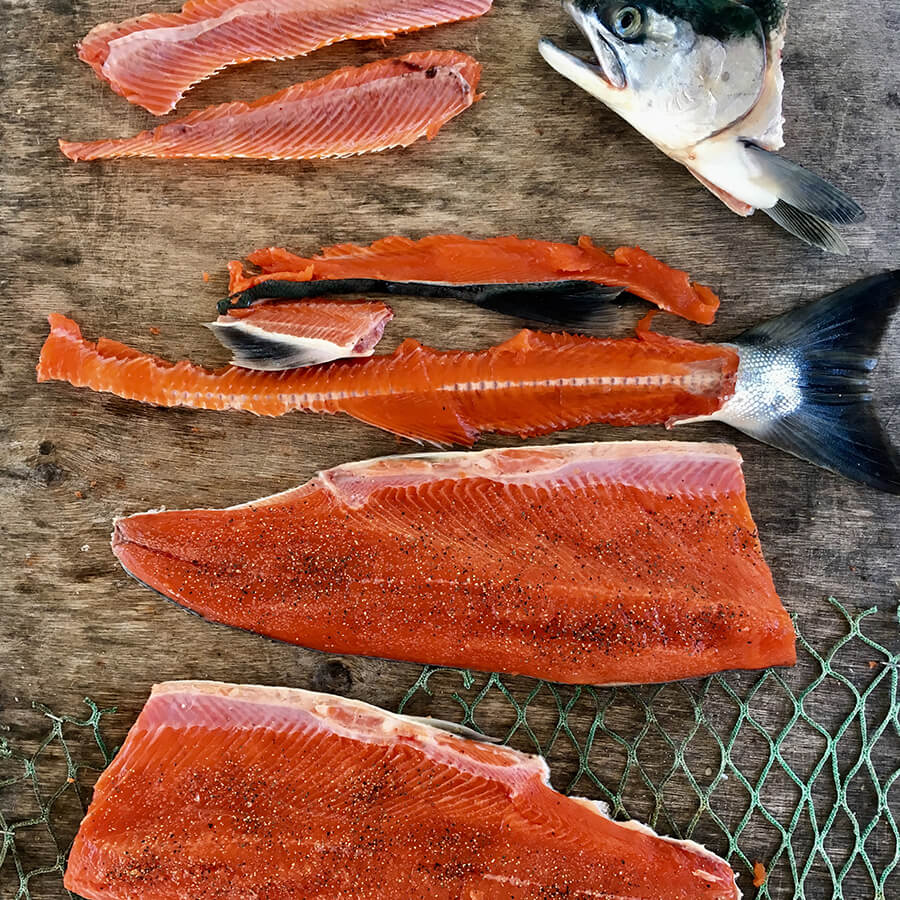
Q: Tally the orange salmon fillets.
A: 2